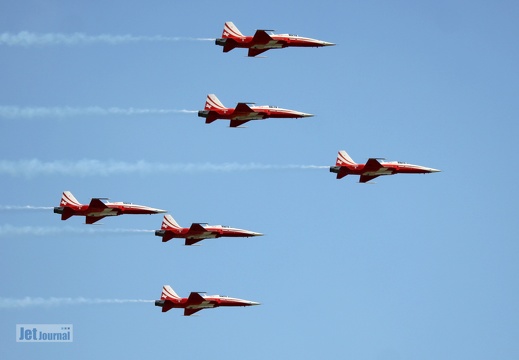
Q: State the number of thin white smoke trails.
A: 6